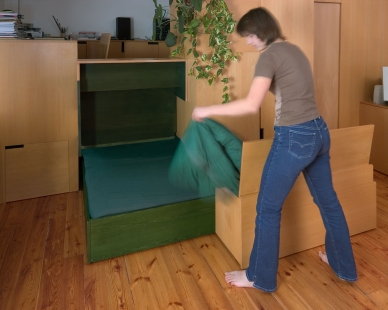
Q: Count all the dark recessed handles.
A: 5